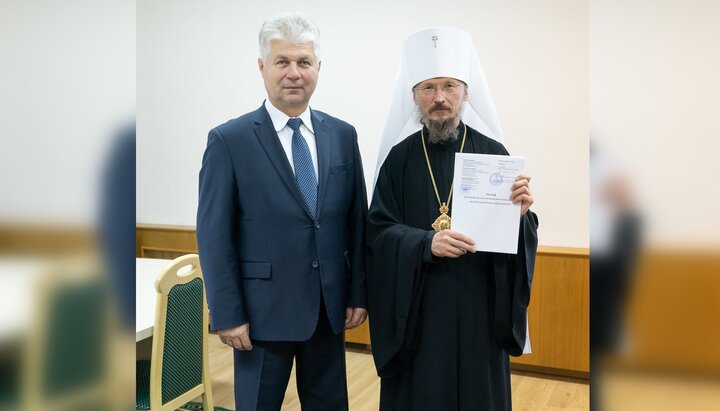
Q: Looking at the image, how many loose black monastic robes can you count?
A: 1